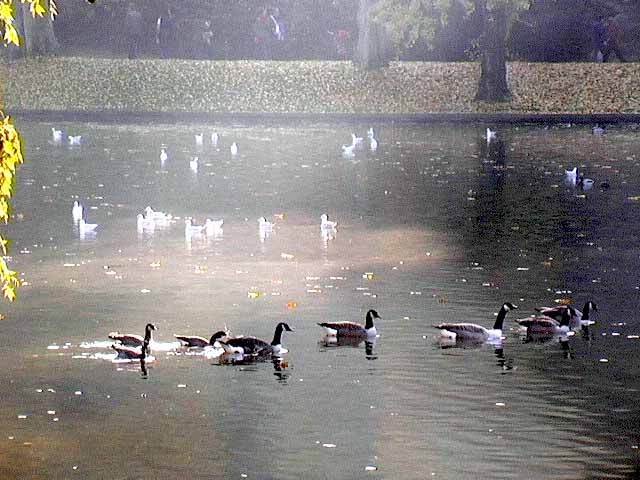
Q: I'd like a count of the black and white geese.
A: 8